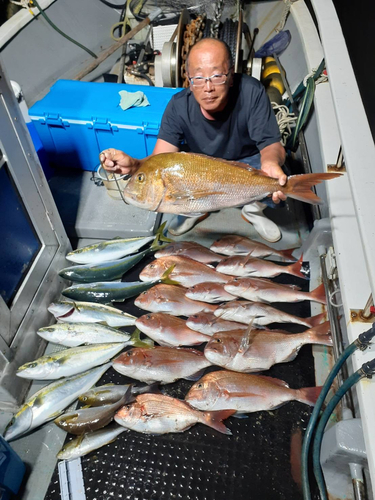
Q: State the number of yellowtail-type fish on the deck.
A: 7